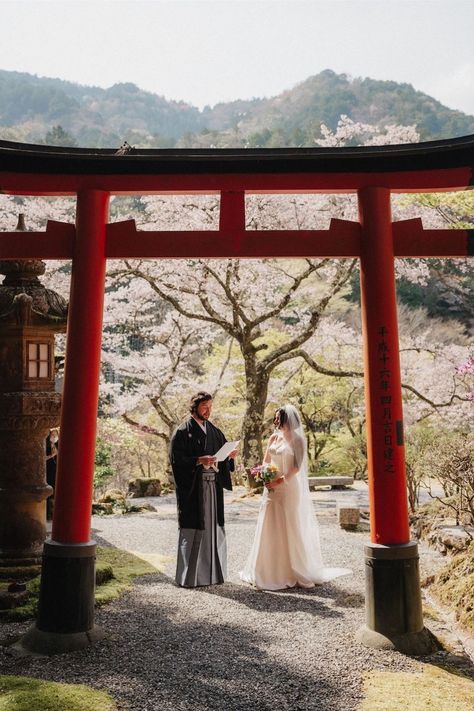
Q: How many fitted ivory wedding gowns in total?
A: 1